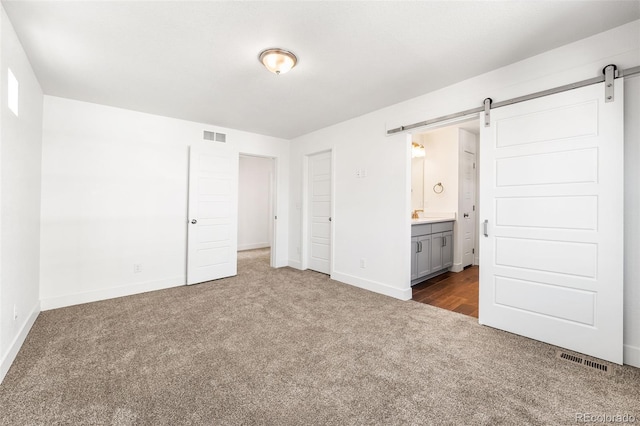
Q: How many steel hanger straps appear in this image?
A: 2